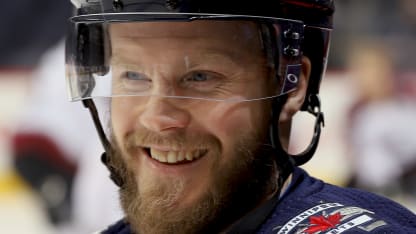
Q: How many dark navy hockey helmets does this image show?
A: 1